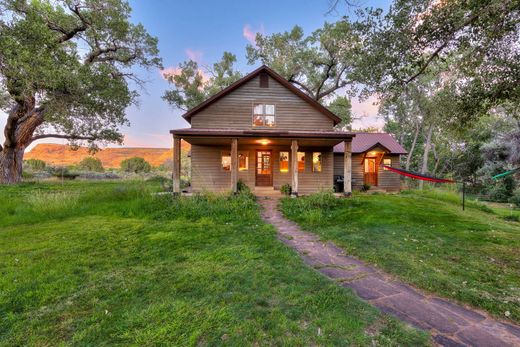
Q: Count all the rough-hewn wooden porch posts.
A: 4